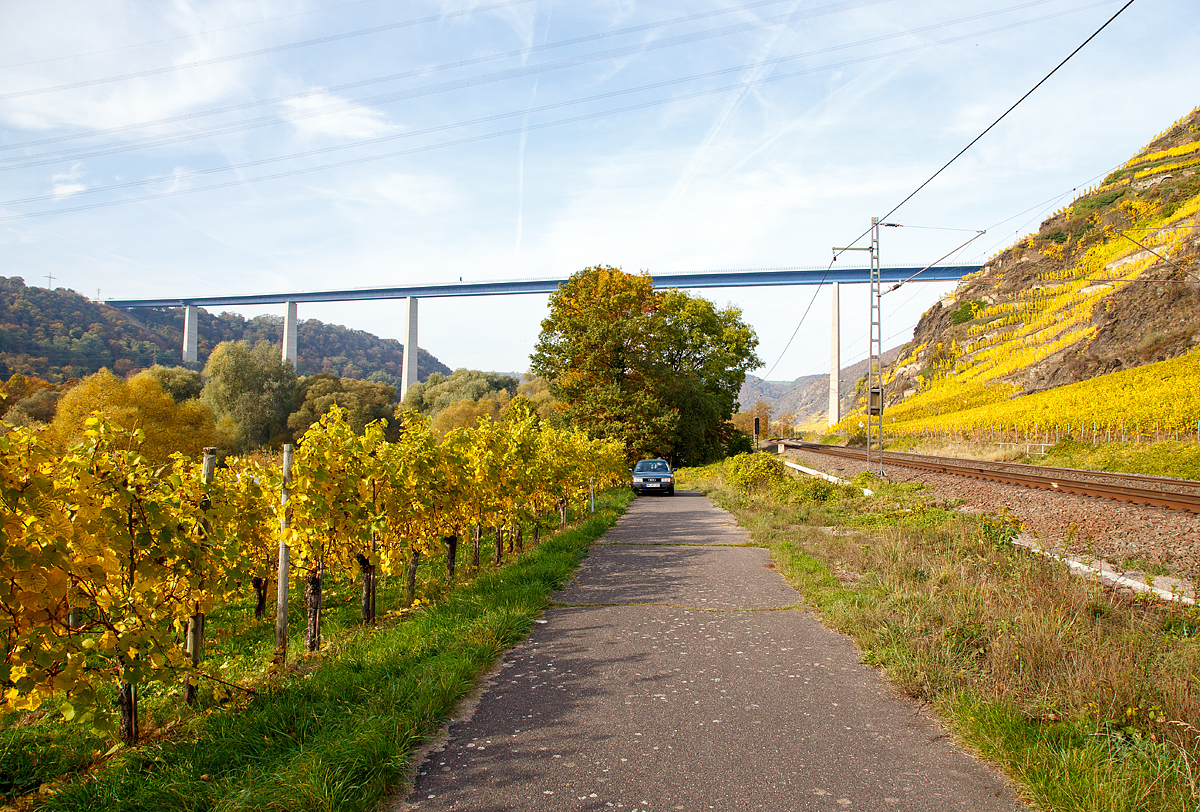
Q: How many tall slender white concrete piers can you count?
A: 4